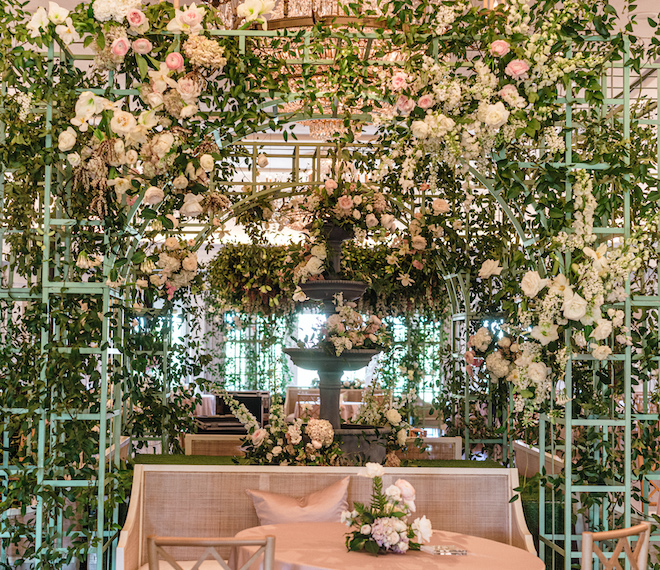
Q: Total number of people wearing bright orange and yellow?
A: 0